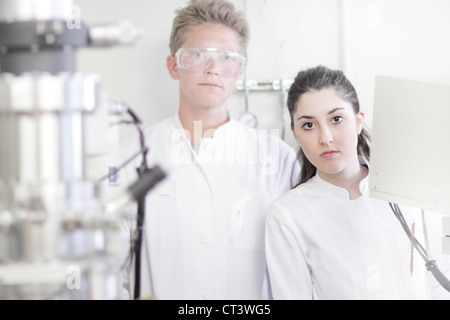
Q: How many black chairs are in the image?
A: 0